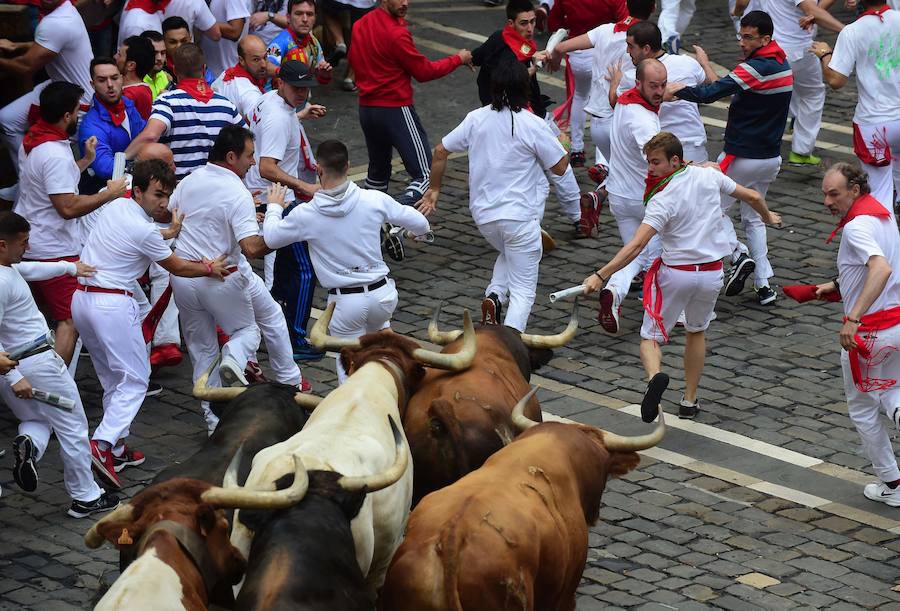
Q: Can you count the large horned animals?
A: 6